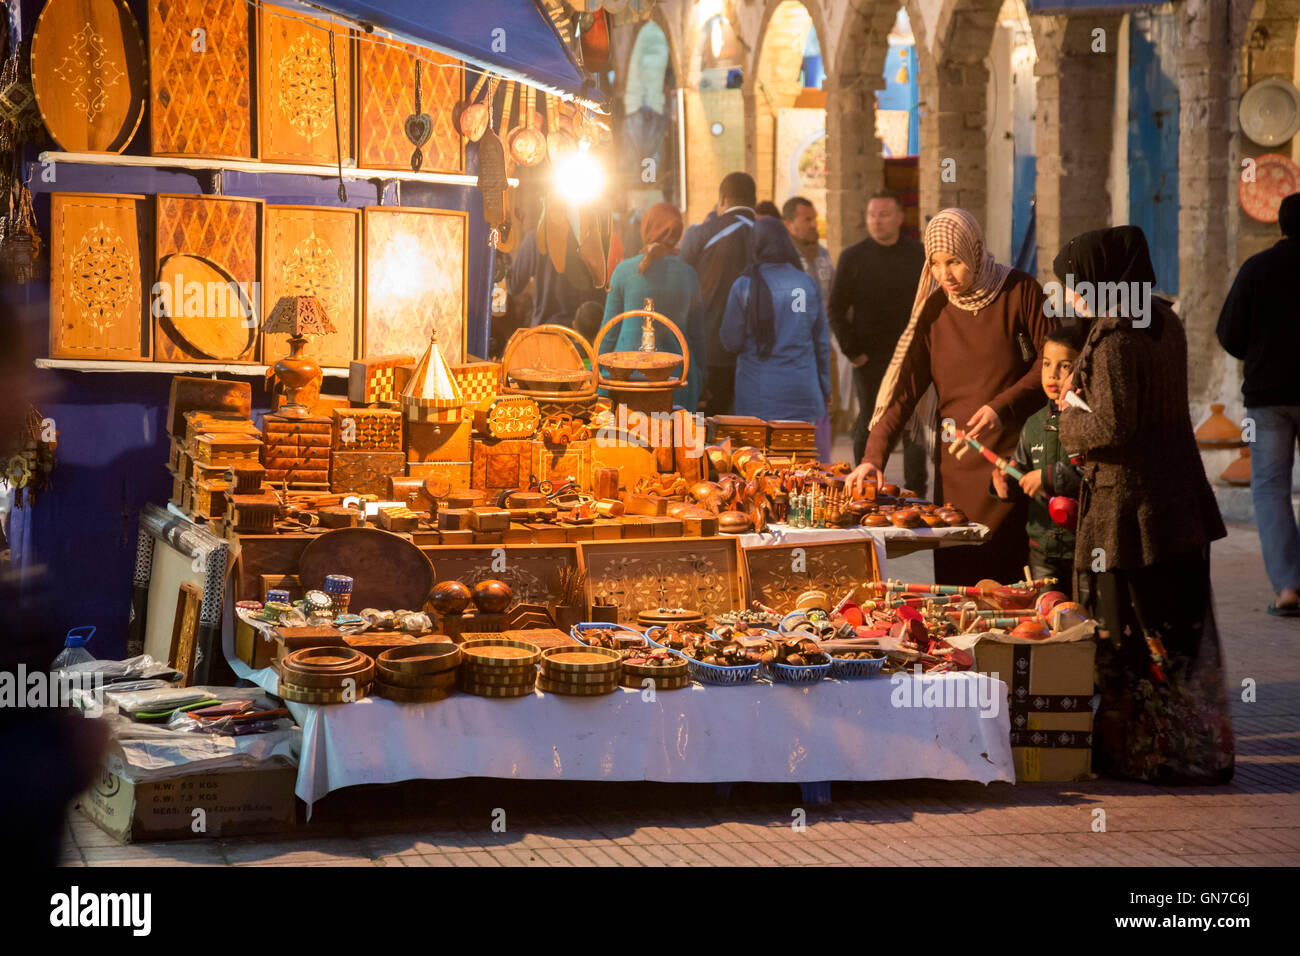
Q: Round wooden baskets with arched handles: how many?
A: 2